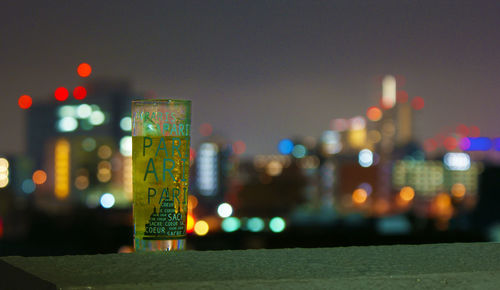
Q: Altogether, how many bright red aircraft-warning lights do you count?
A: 4